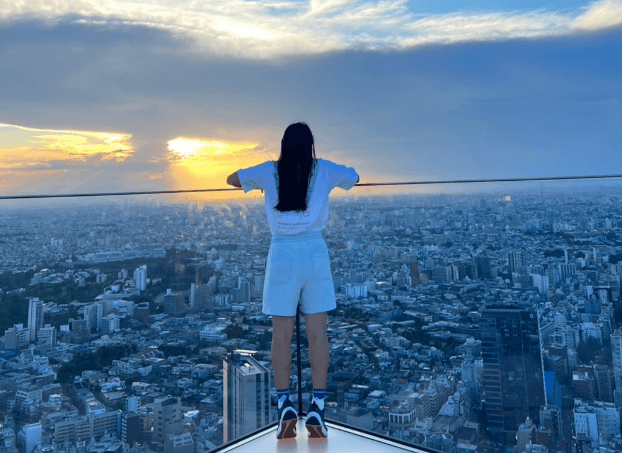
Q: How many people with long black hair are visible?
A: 1